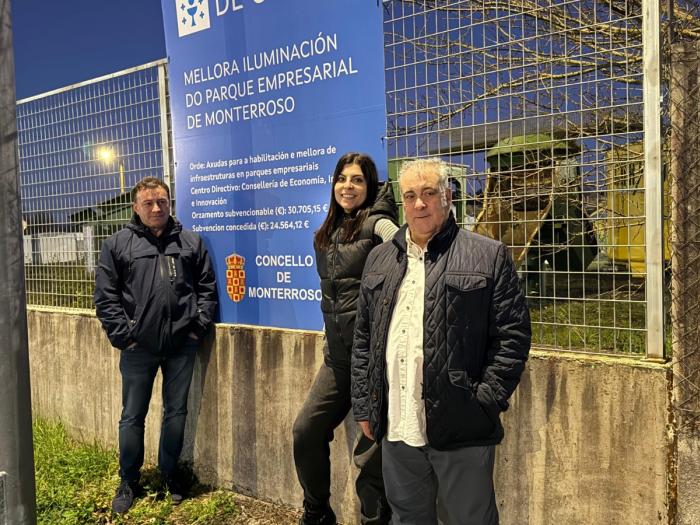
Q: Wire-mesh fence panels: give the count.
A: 2